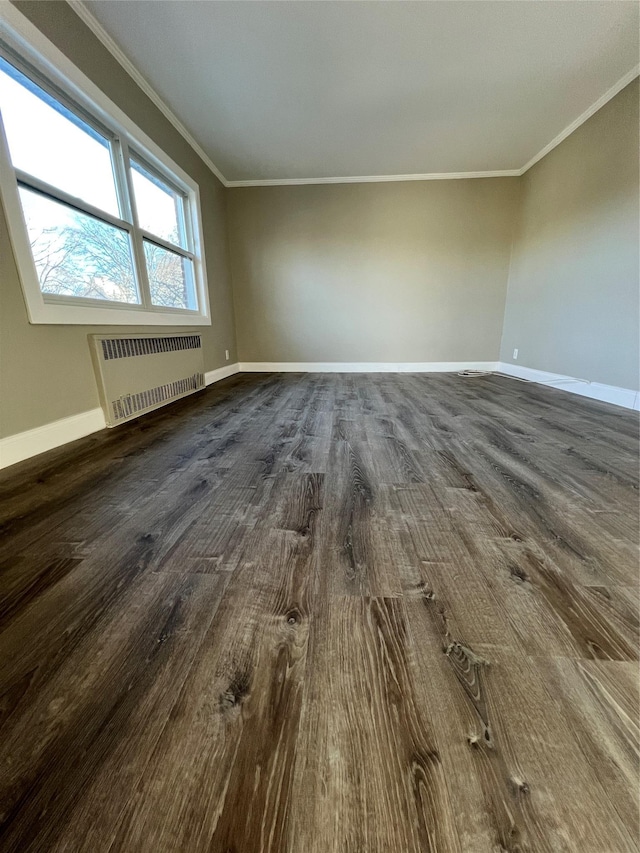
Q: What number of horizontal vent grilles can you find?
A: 2